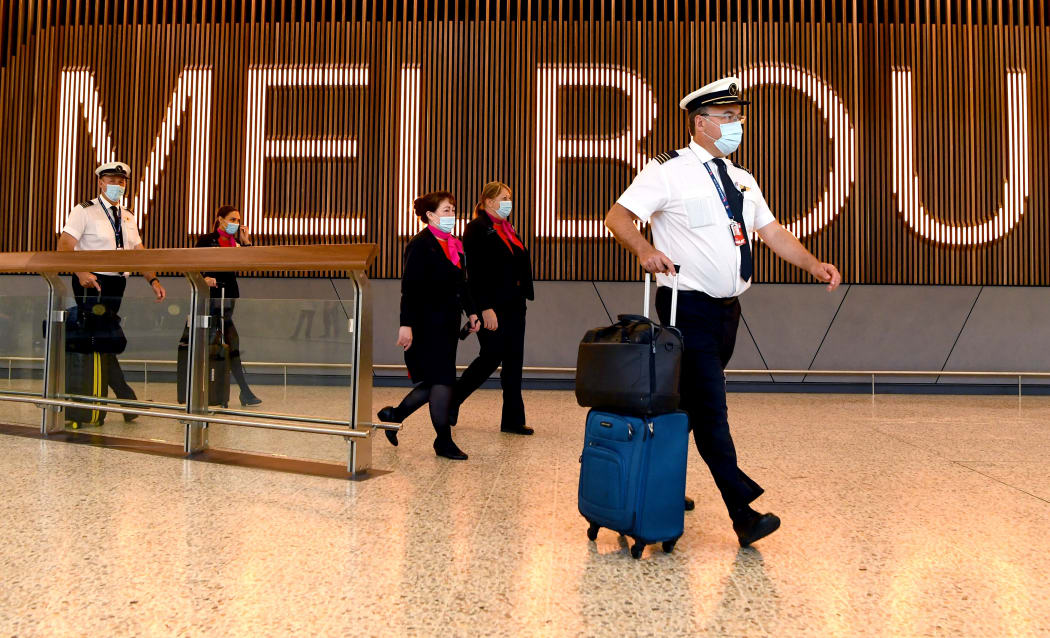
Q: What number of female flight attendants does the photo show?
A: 3